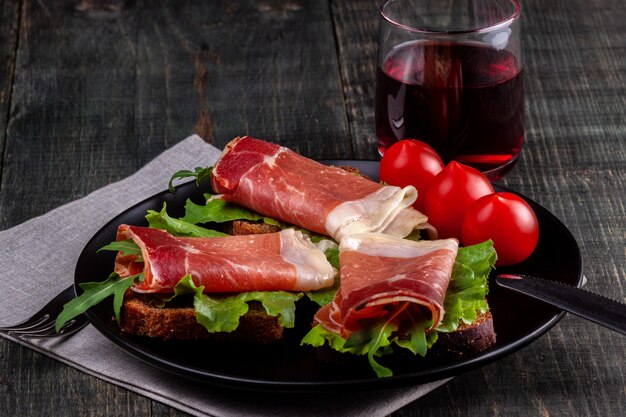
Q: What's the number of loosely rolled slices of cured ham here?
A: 3